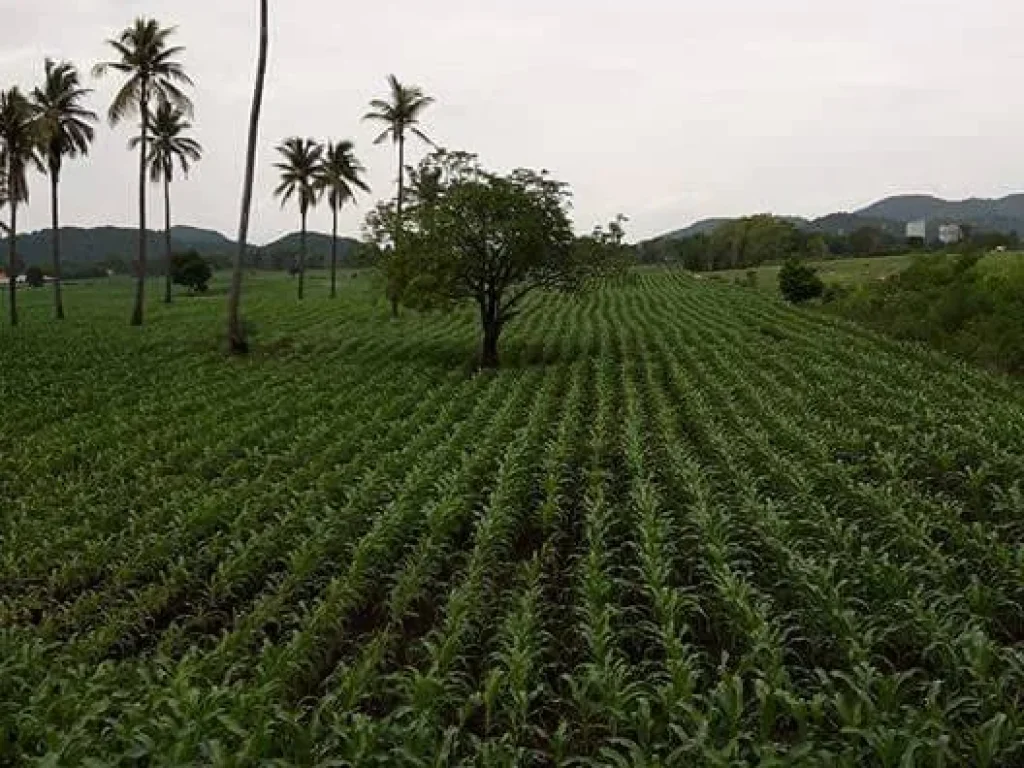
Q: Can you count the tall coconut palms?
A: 8